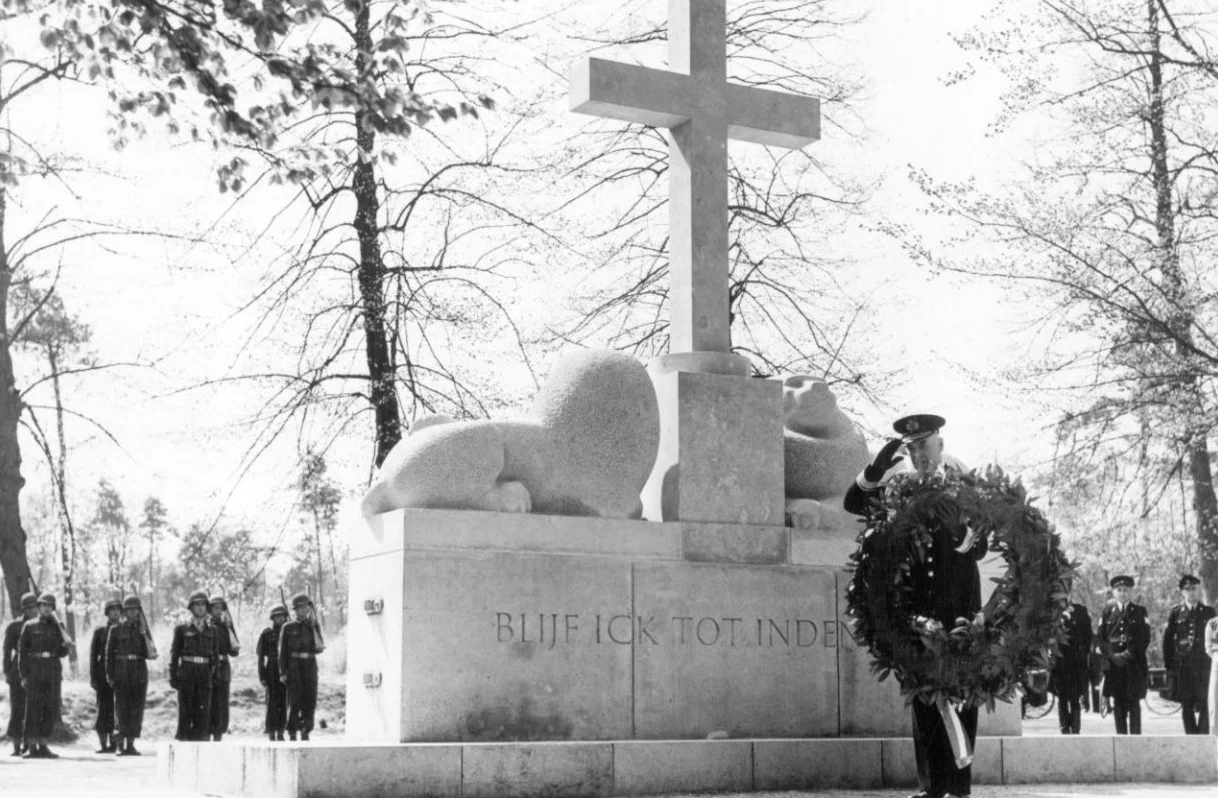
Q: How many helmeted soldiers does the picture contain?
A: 8